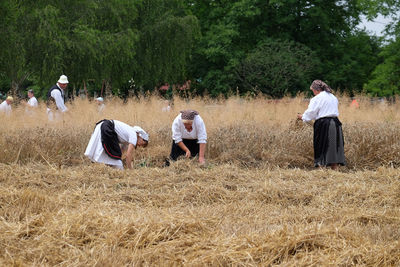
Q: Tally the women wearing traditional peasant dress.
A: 3